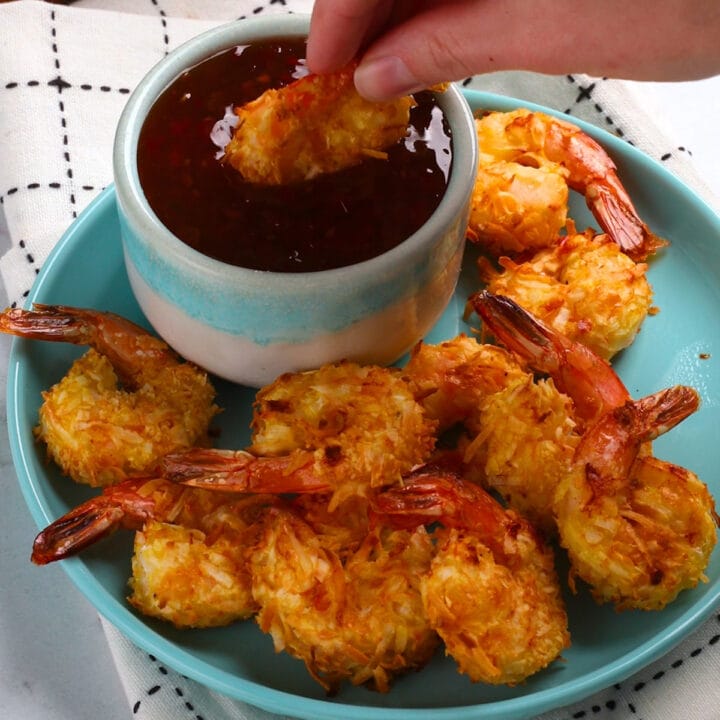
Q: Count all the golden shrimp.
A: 11